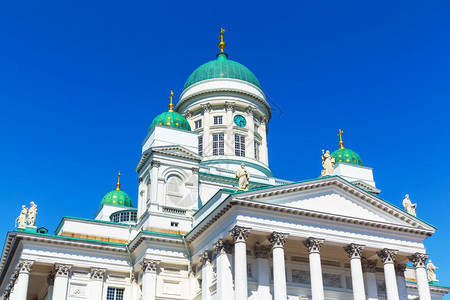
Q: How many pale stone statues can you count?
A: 6